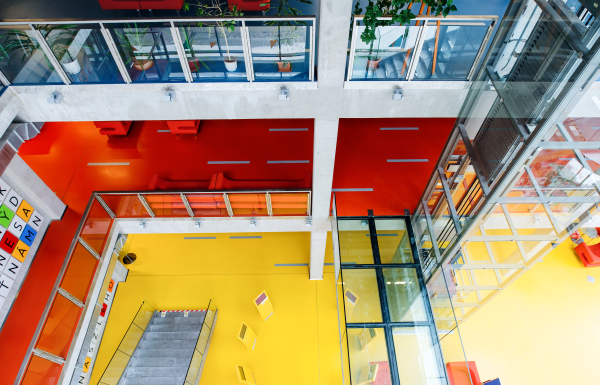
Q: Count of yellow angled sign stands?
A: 6